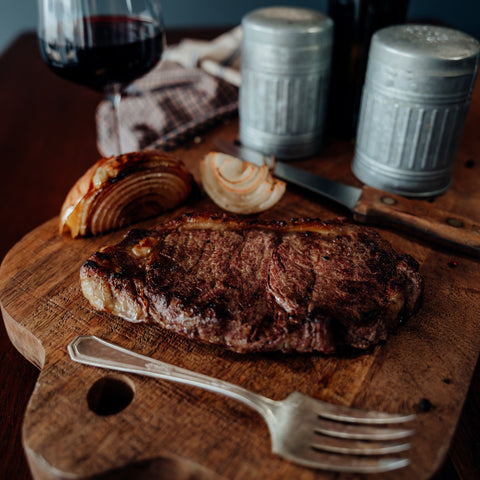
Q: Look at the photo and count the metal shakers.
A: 2